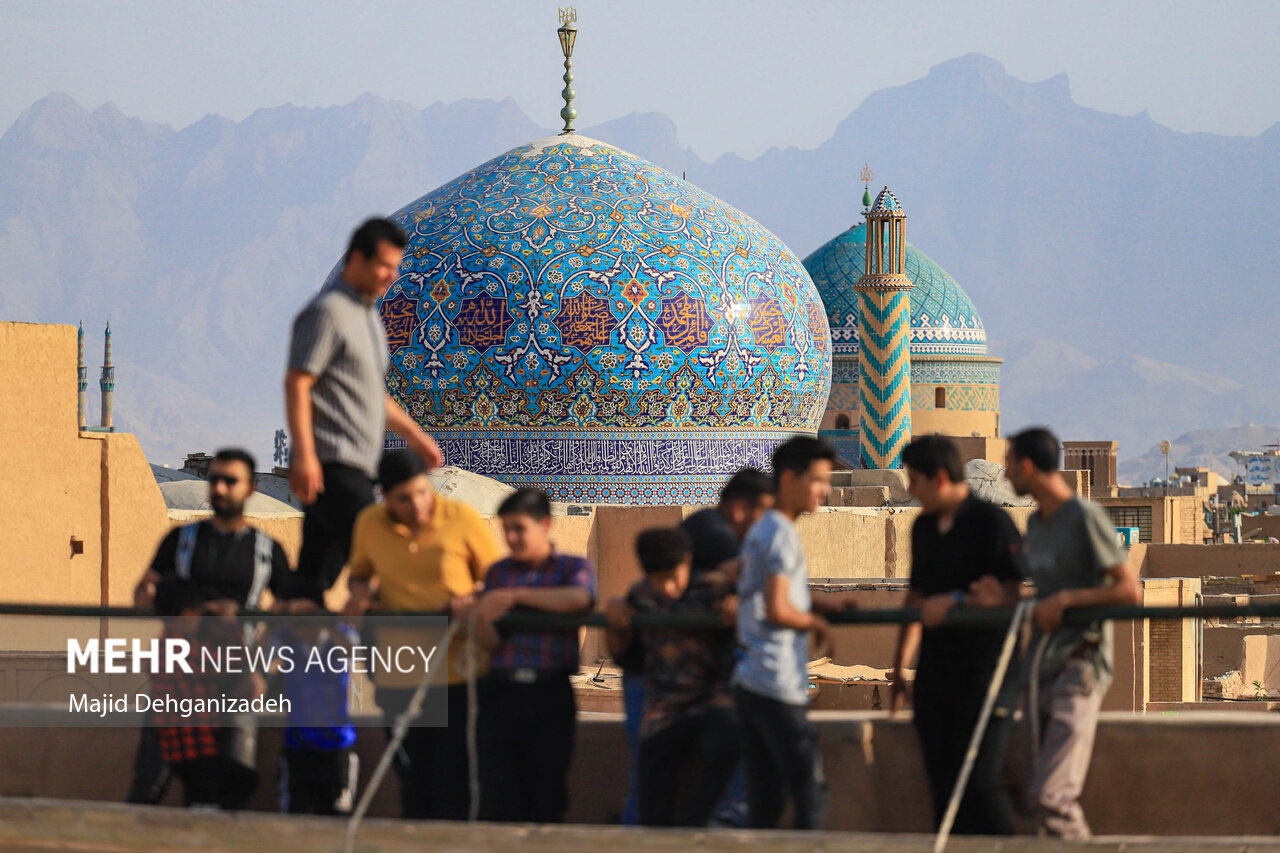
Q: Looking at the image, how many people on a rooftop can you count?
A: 11